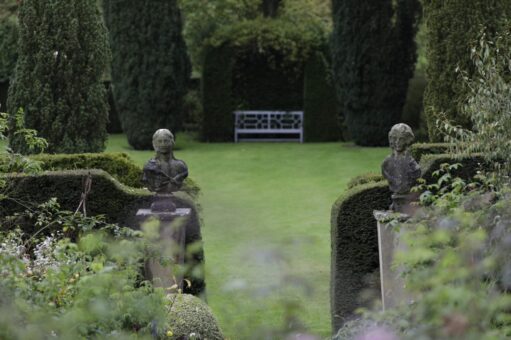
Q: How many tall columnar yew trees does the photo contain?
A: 4